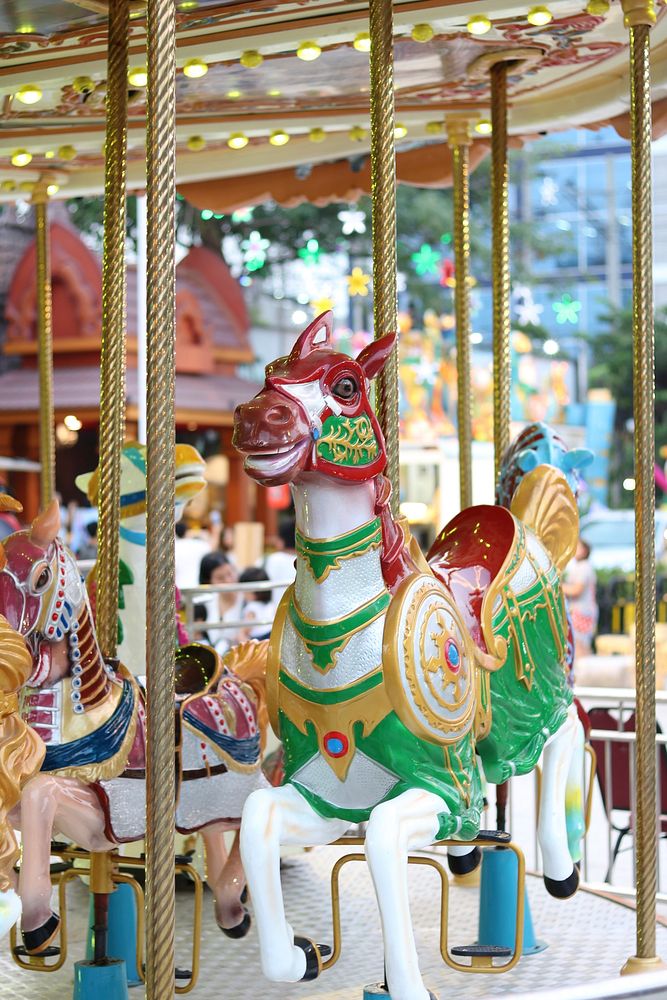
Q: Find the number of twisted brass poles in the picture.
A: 7